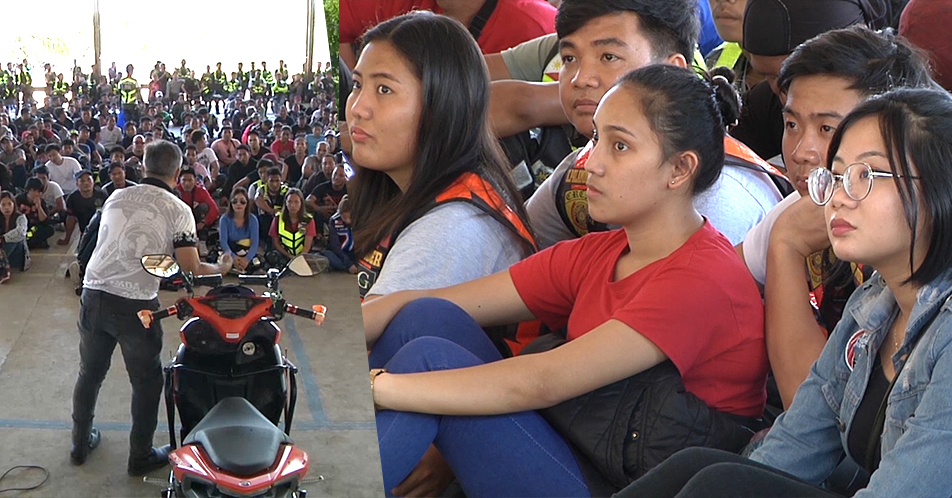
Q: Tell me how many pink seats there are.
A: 0